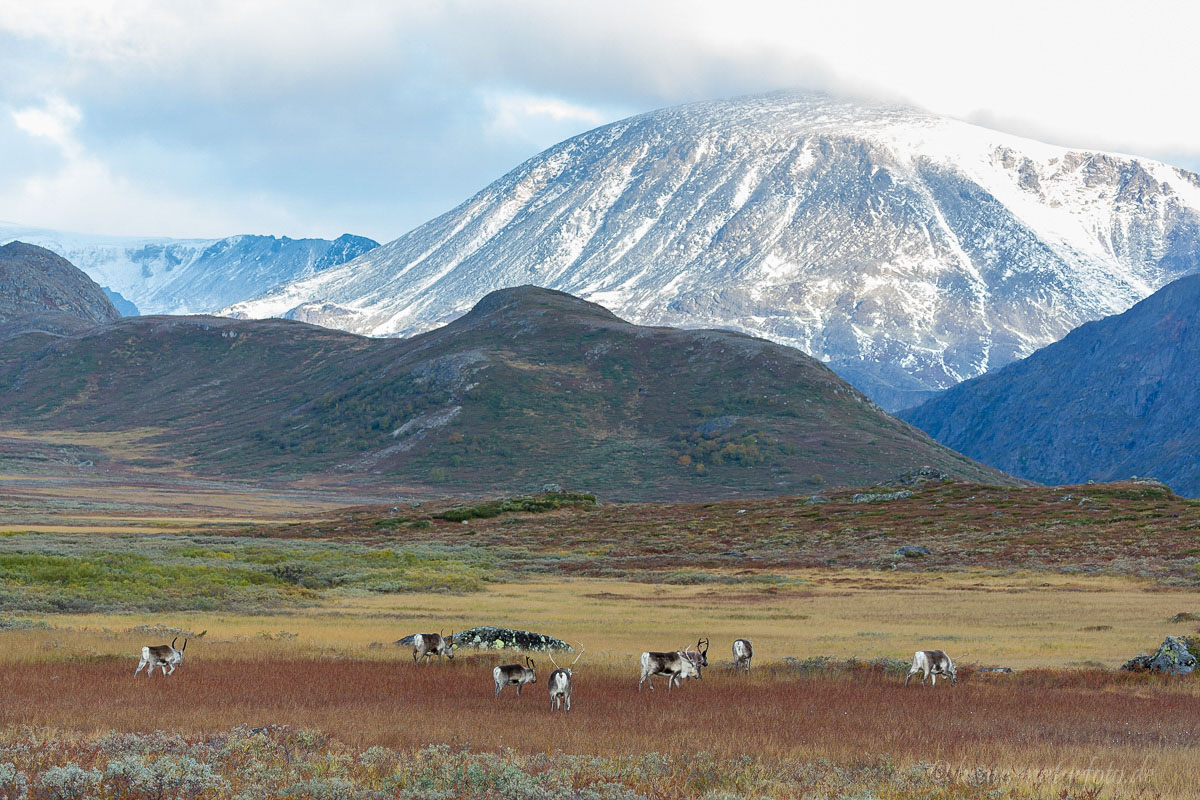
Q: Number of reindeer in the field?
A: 8